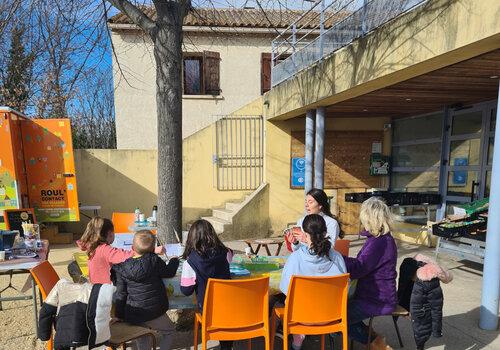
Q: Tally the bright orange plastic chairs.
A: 5